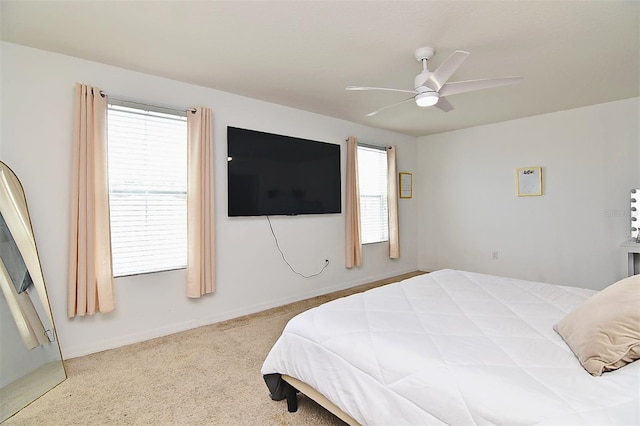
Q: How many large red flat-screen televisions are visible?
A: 0